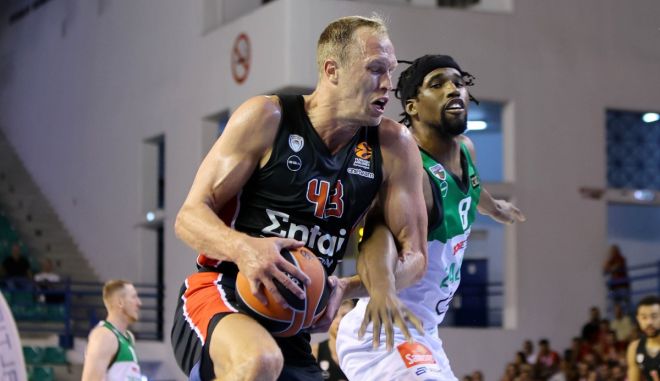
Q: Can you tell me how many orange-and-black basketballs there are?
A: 1